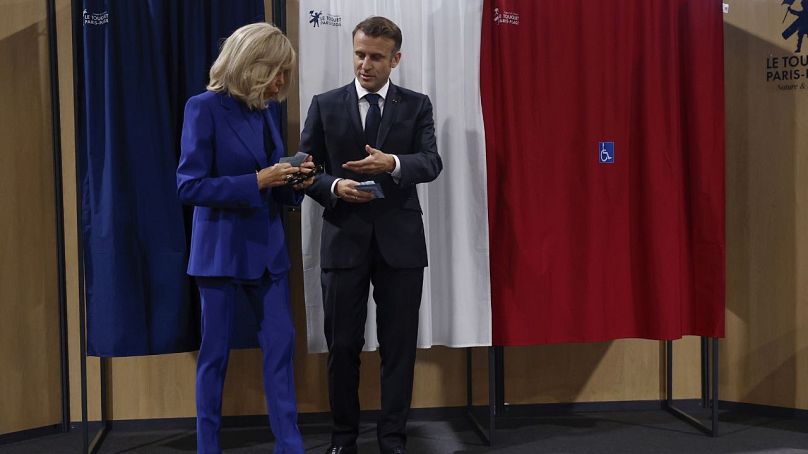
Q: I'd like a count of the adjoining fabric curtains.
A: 3